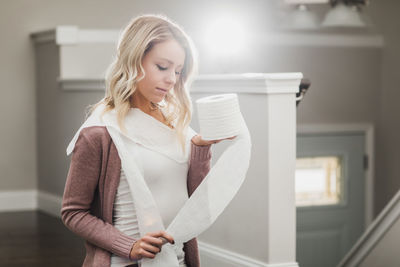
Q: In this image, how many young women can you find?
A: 1